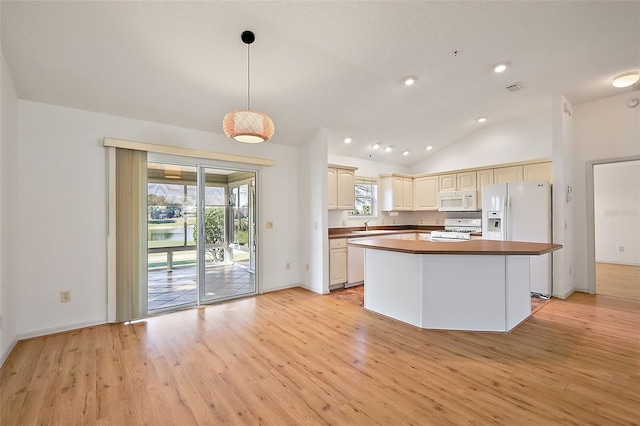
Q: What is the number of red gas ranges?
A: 0